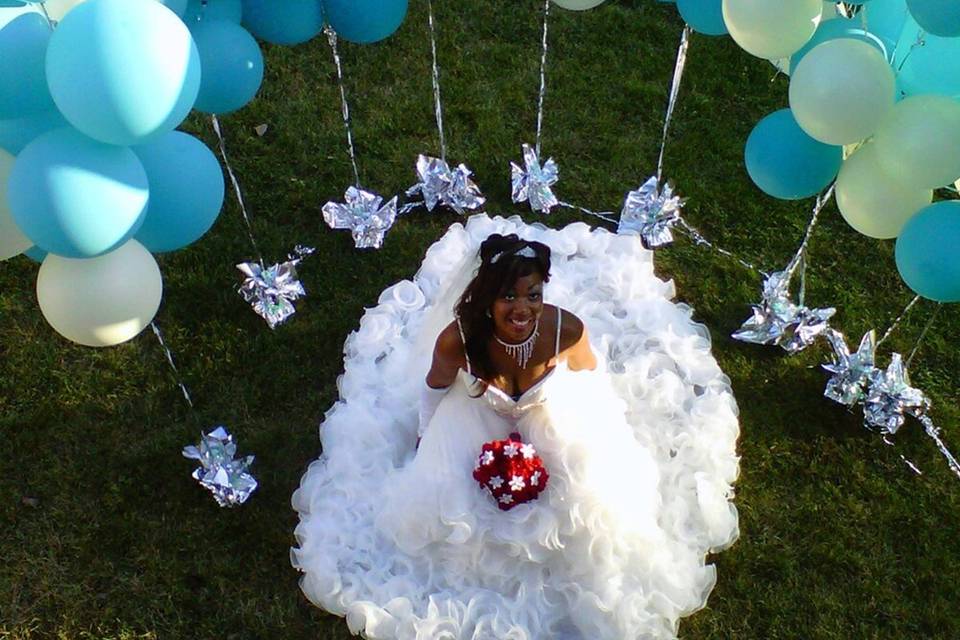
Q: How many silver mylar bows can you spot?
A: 9